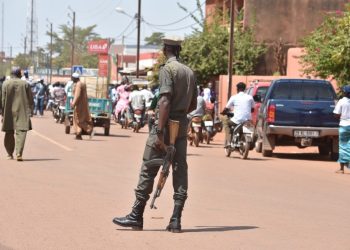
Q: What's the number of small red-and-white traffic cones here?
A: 0